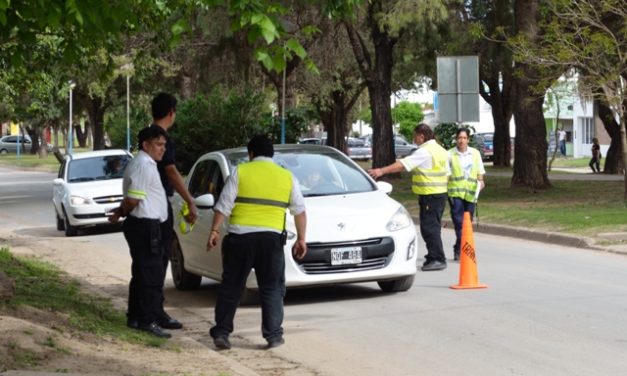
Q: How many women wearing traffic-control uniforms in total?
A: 1